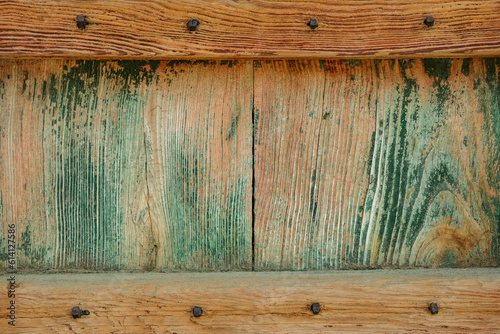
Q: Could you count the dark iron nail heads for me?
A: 8